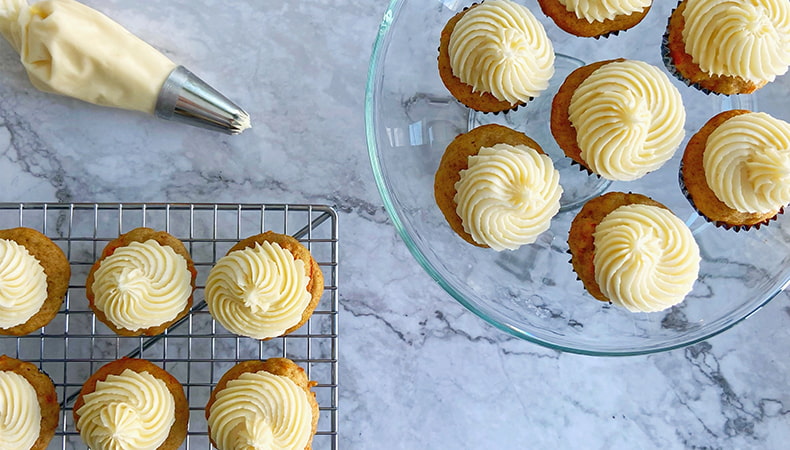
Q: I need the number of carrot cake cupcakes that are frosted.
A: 13